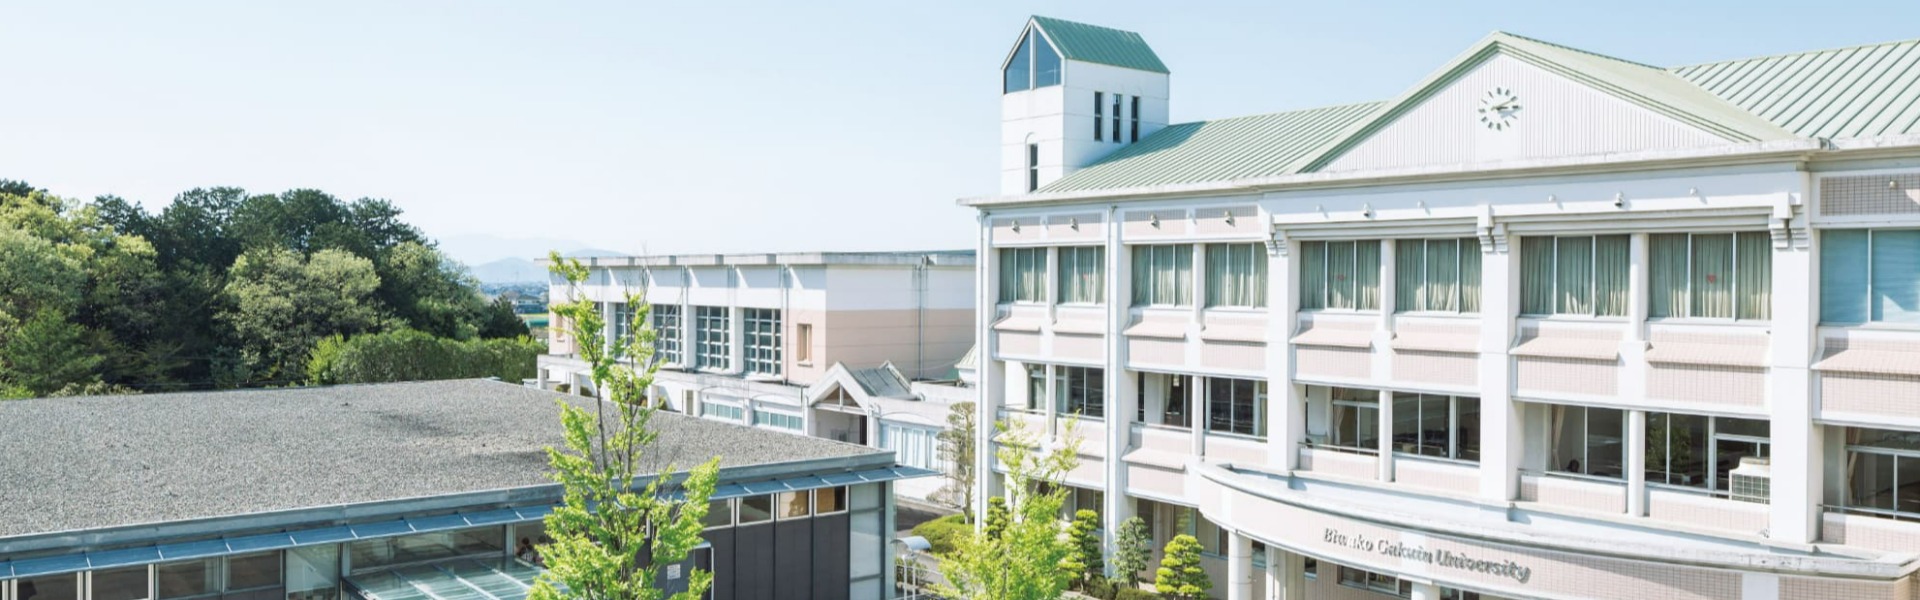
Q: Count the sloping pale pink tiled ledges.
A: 12